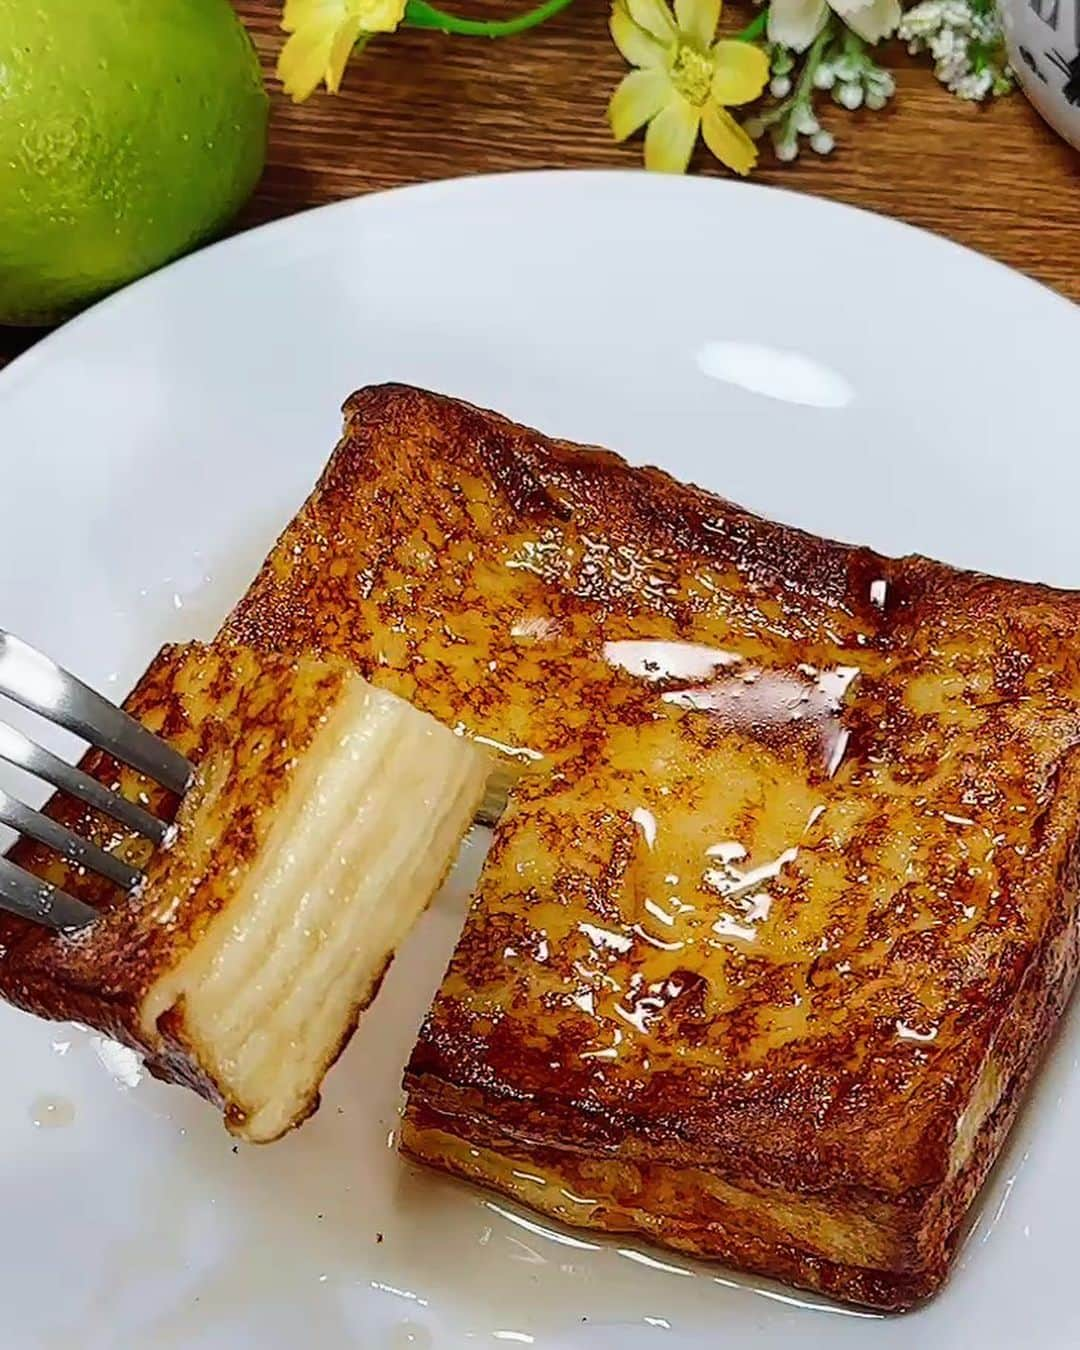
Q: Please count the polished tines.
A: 4